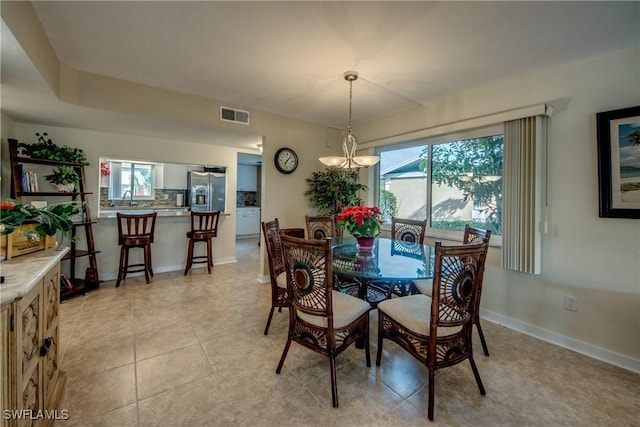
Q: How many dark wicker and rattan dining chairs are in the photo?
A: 6